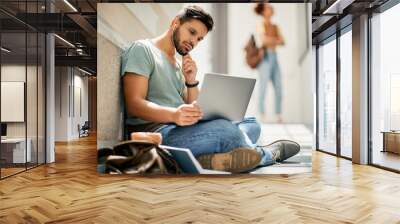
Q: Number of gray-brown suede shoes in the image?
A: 2